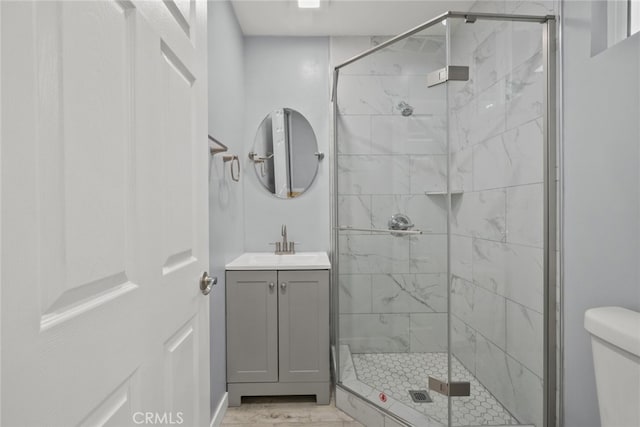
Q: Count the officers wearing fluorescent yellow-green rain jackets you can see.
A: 0